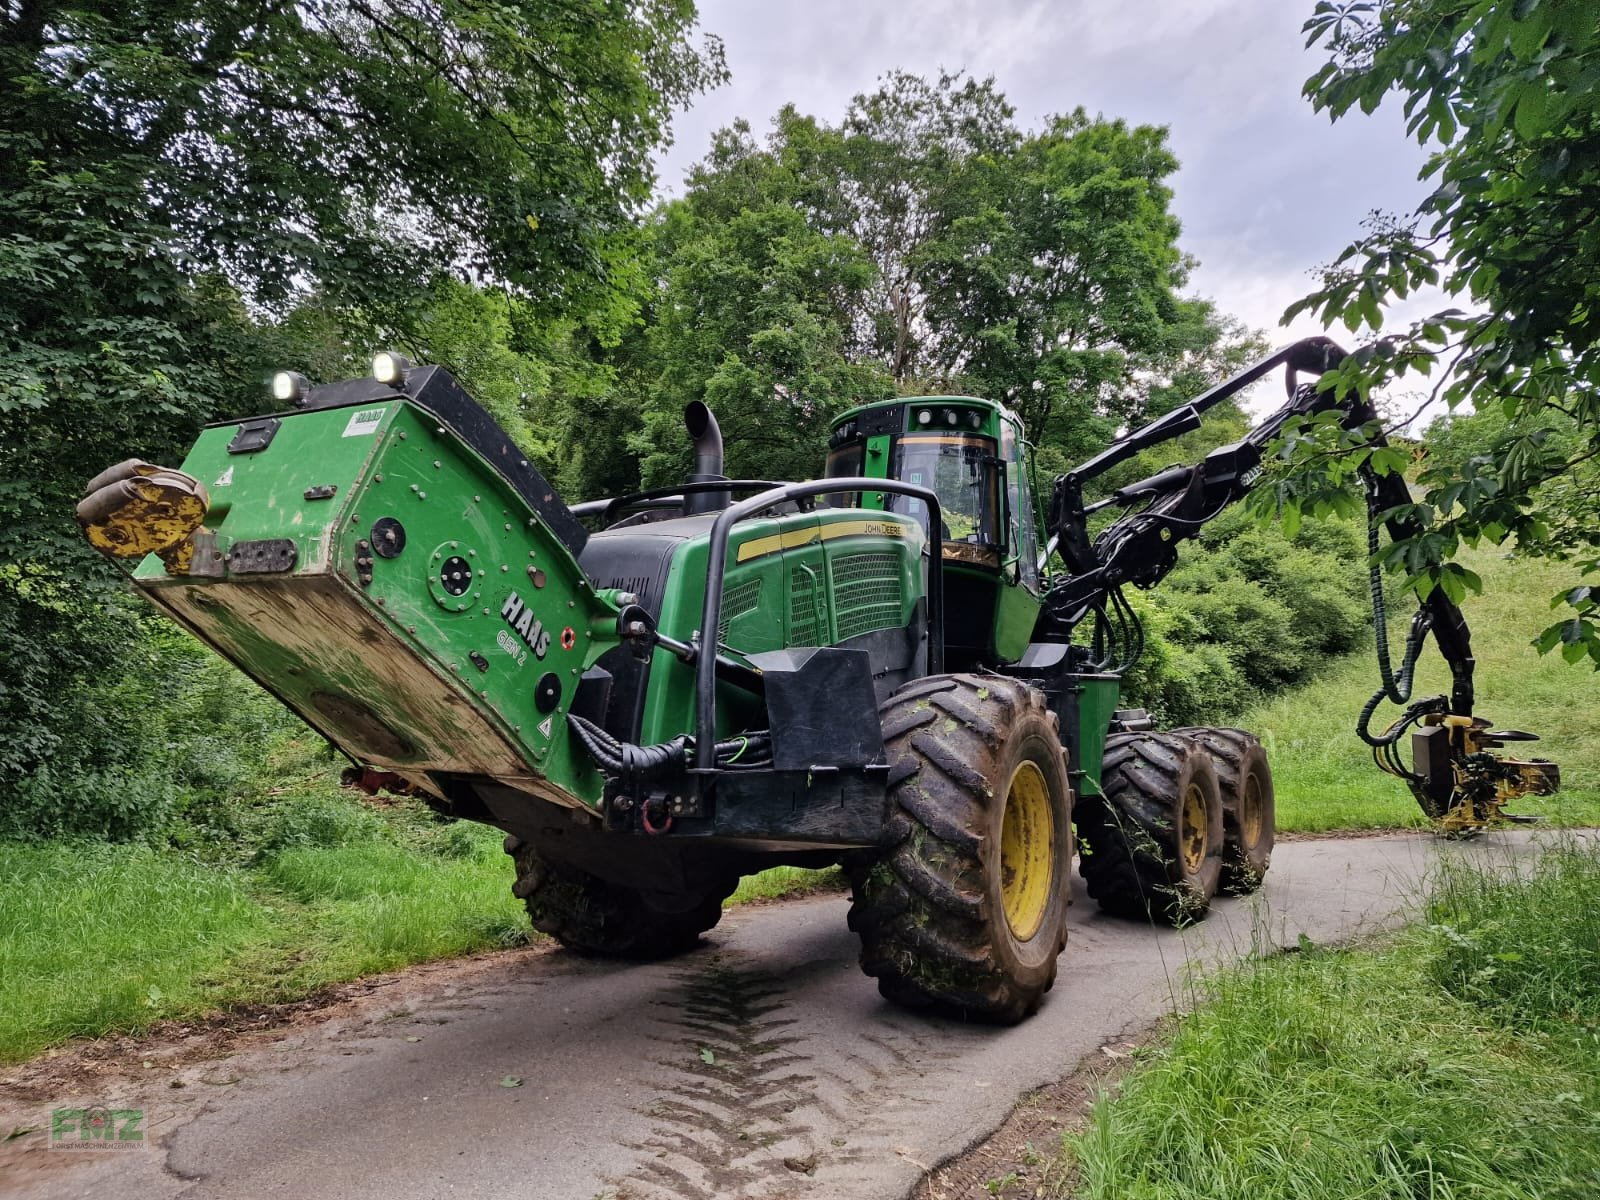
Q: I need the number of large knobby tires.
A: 4